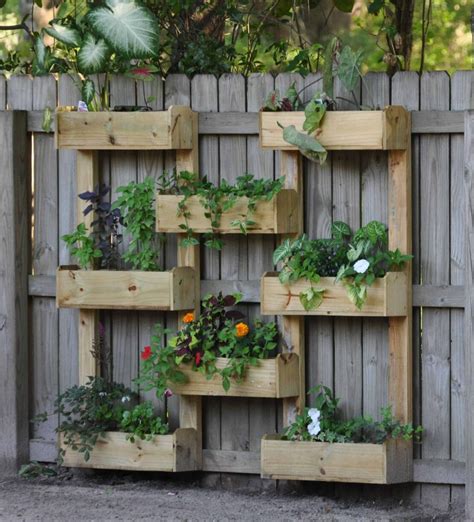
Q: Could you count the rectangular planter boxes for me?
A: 8